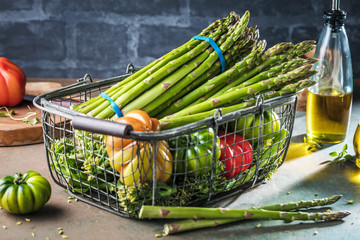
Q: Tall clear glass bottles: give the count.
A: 1